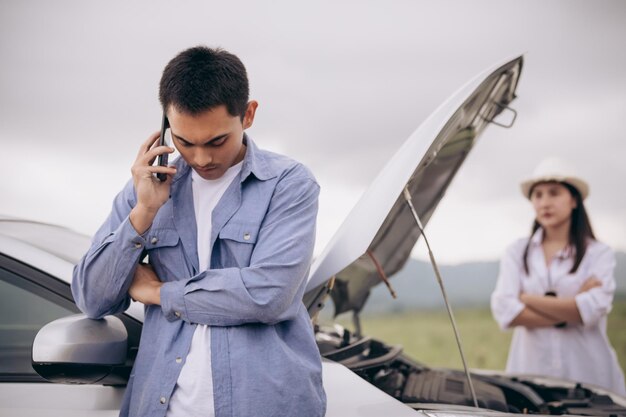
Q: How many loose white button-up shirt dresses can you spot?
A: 1